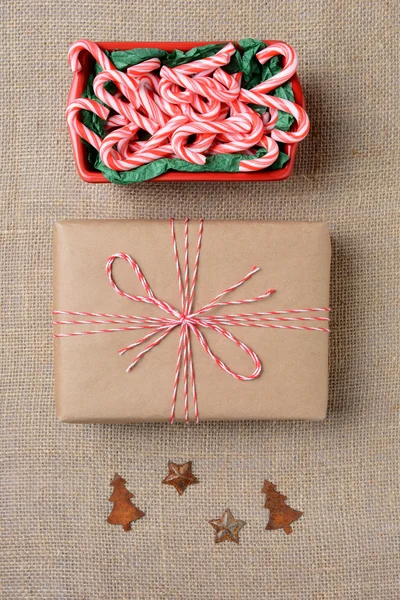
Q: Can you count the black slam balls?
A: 0